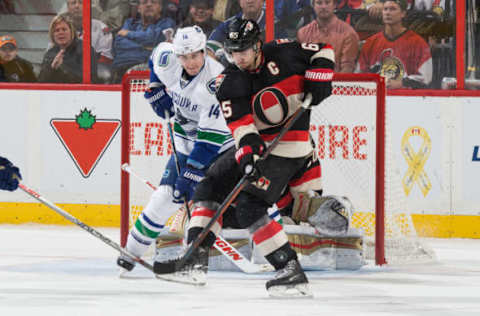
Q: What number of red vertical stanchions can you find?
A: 3